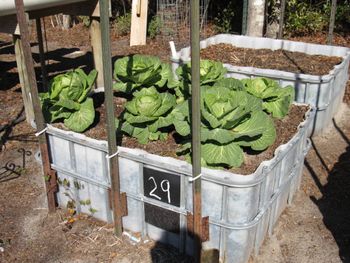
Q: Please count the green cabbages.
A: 6